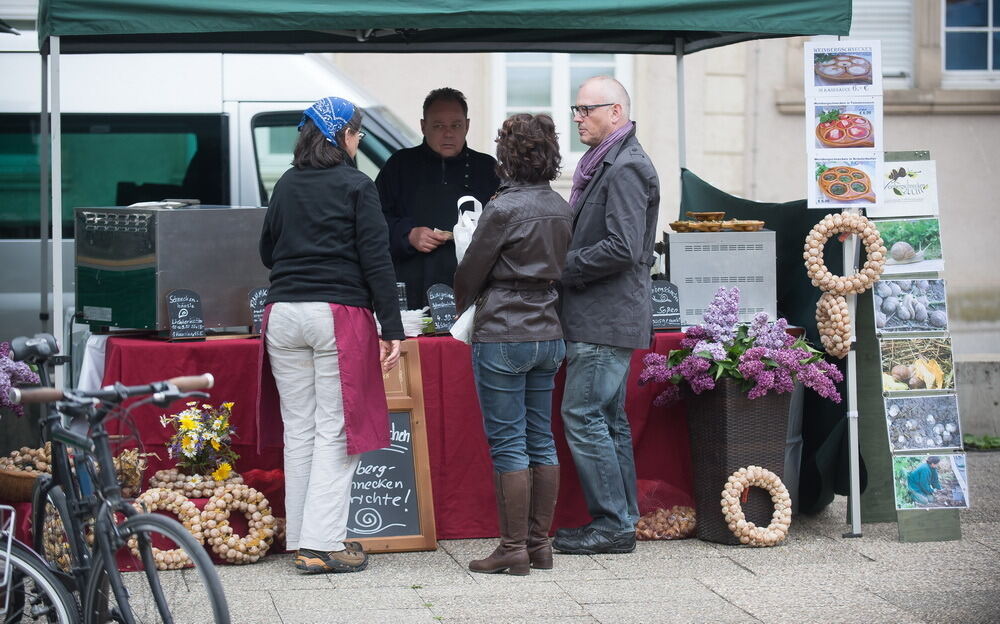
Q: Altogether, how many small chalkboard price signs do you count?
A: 4